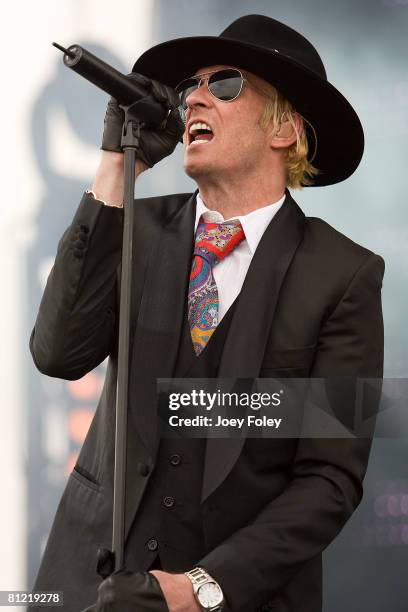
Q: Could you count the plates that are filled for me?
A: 0